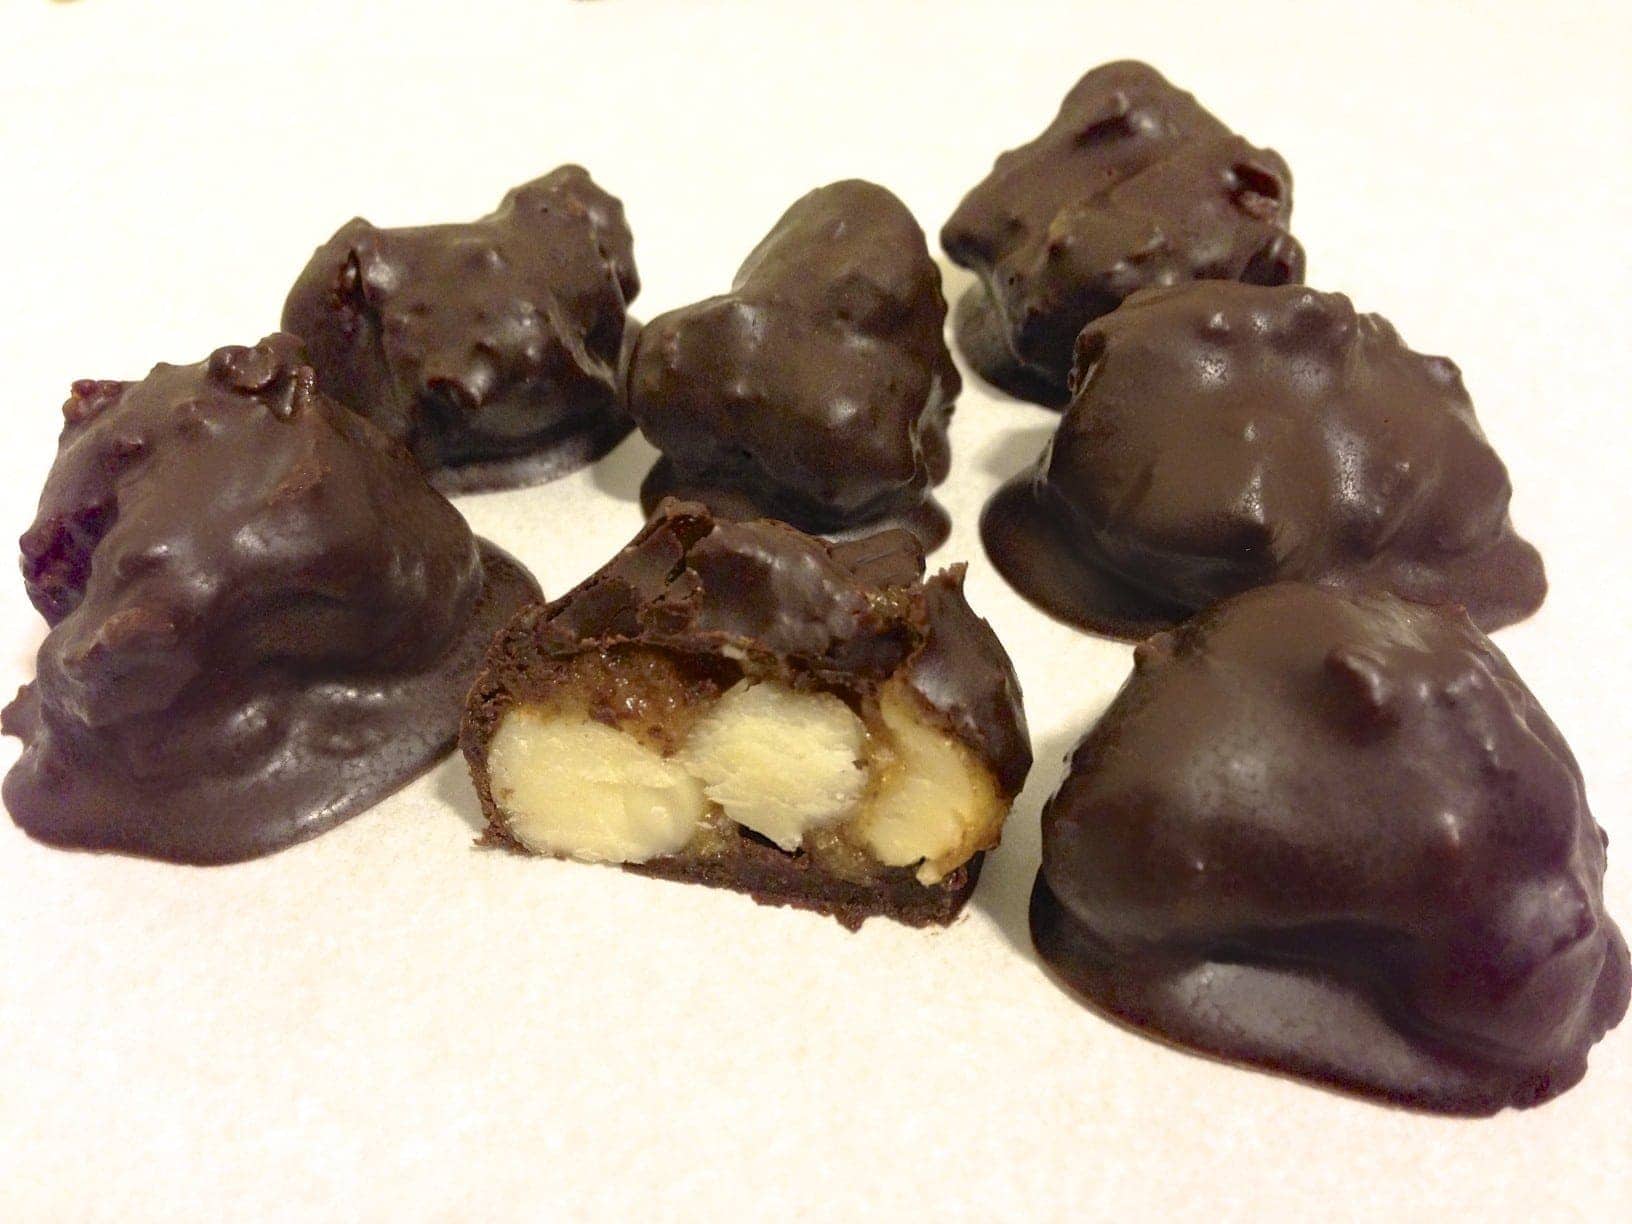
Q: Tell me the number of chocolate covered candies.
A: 7